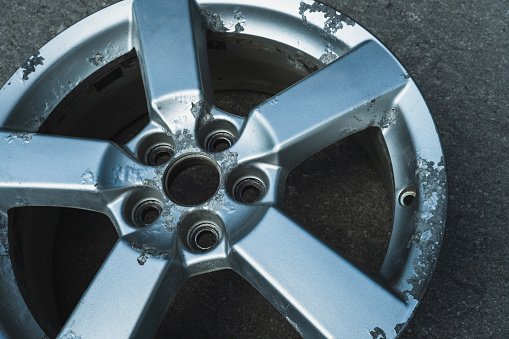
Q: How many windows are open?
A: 0